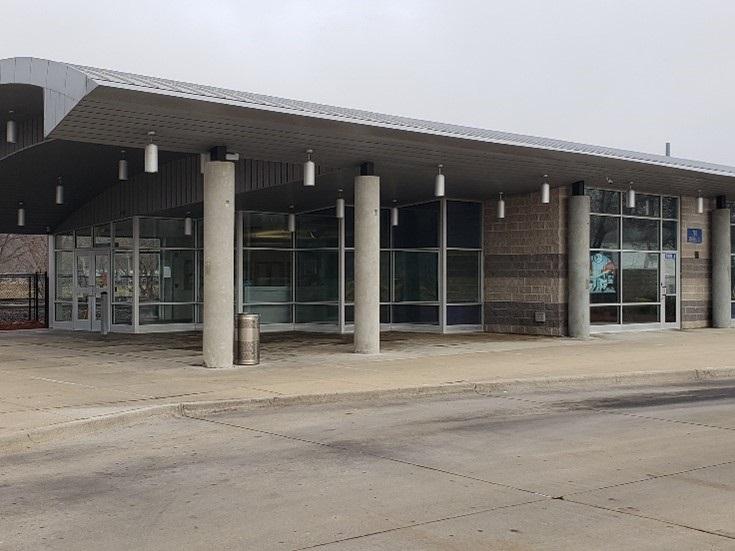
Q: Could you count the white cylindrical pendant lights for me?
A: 15